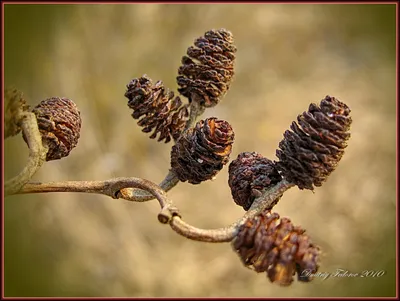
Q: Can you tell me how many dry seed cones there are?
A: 8